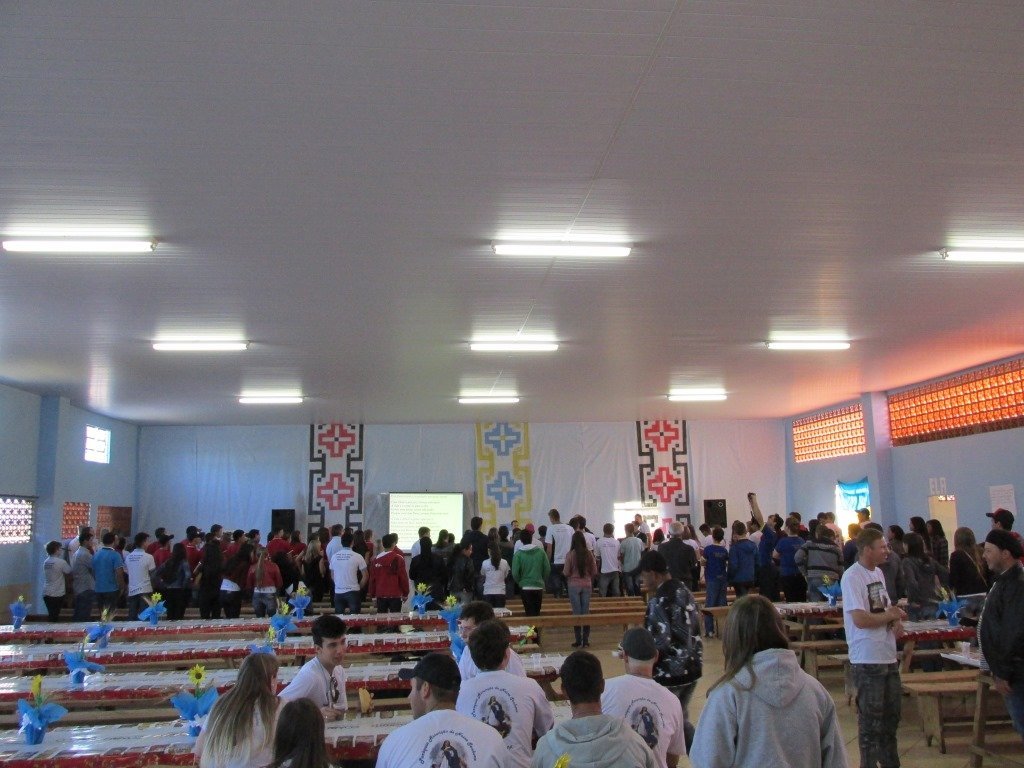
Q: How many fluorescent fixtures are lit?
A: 9